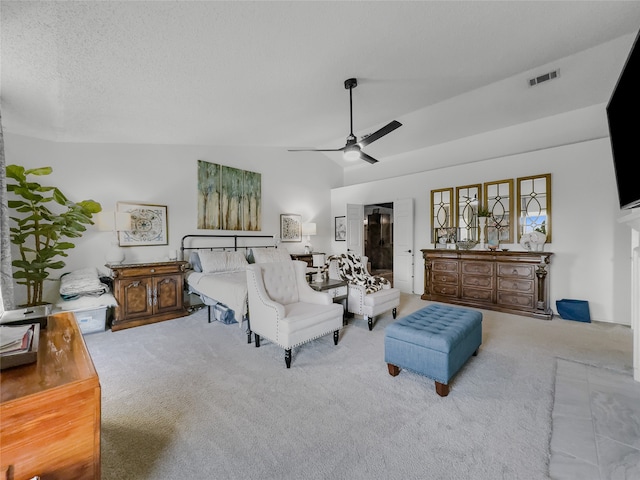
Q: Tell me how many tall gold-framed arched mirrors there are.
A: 4